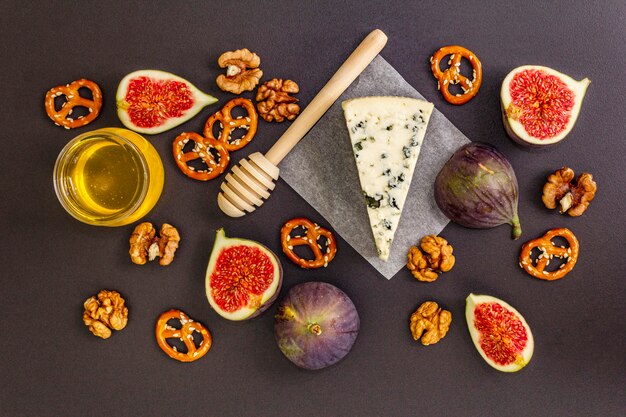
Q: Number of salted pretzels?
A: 7